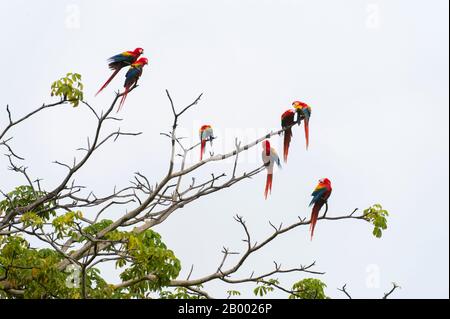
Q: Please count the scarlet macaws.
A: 7